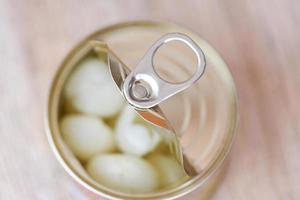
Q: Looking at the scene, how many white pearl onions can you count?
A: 5